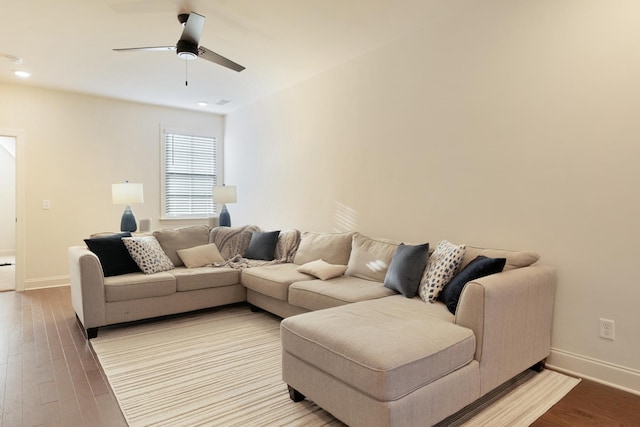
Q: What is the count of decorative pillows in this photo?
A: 8